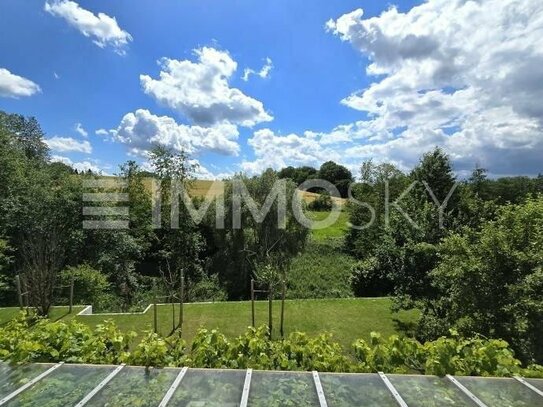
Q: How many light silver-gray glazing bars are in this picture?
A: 8